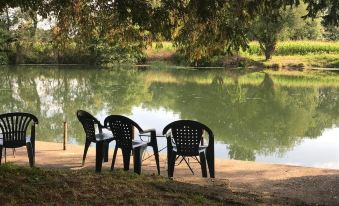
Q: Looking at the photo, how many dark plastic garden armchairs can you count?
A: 4